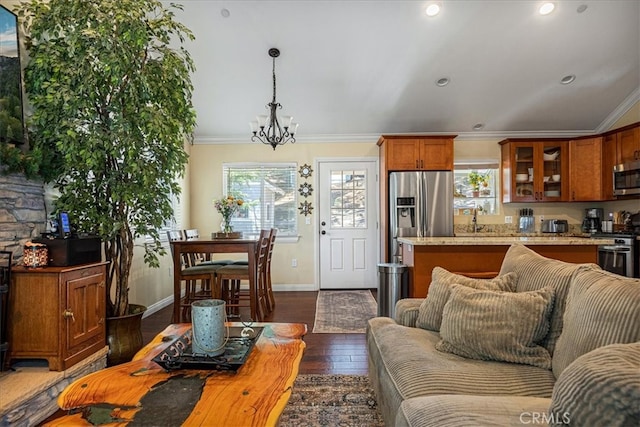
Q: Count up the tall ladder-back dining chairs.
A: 4